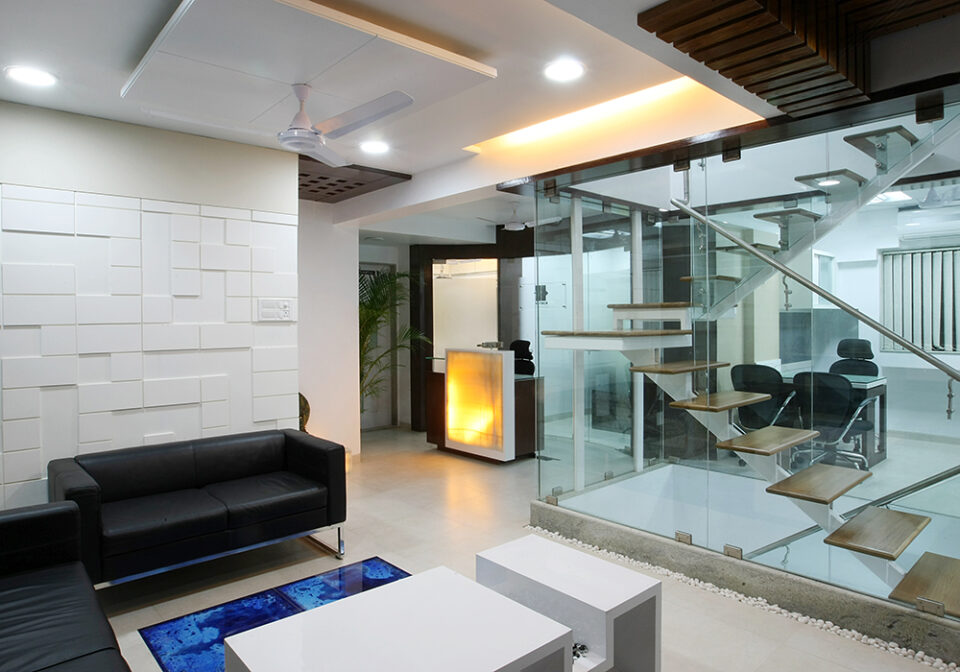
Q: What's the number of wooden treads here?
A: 13